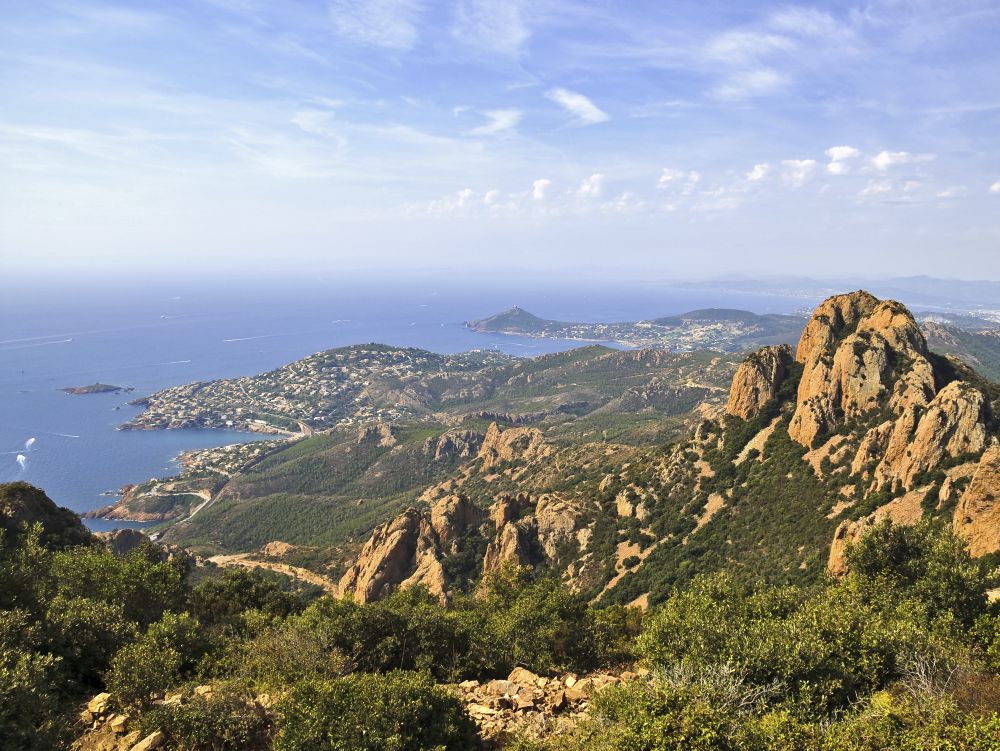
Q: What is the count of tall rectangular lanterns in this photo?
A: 0